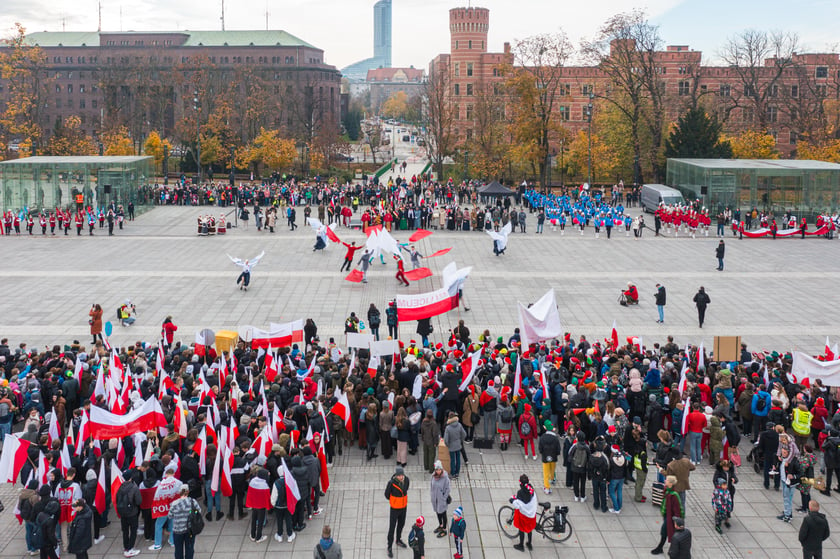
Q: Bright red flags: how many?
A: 6